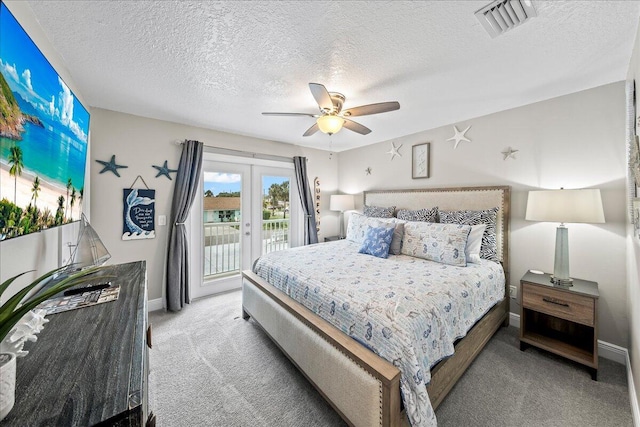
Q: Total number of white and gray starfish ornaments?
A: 4